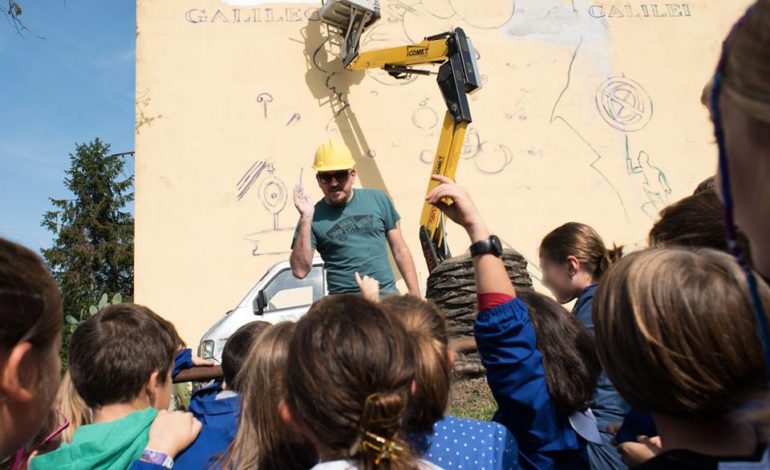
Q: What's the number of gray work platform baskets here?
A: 1